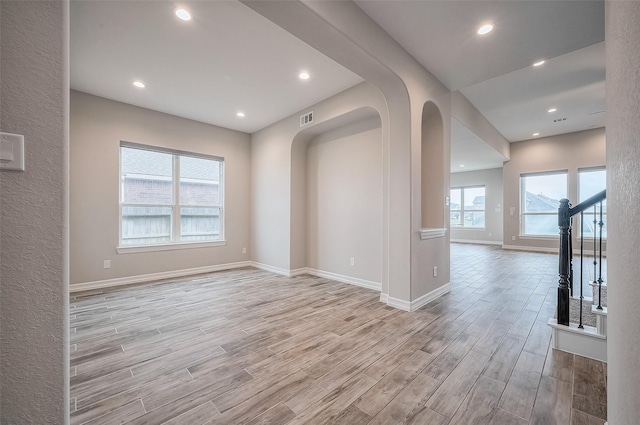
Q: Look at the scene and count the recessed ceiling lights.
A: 9